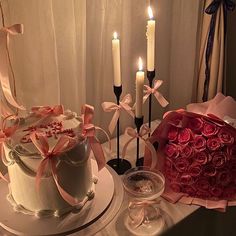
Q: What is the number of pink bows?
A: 9